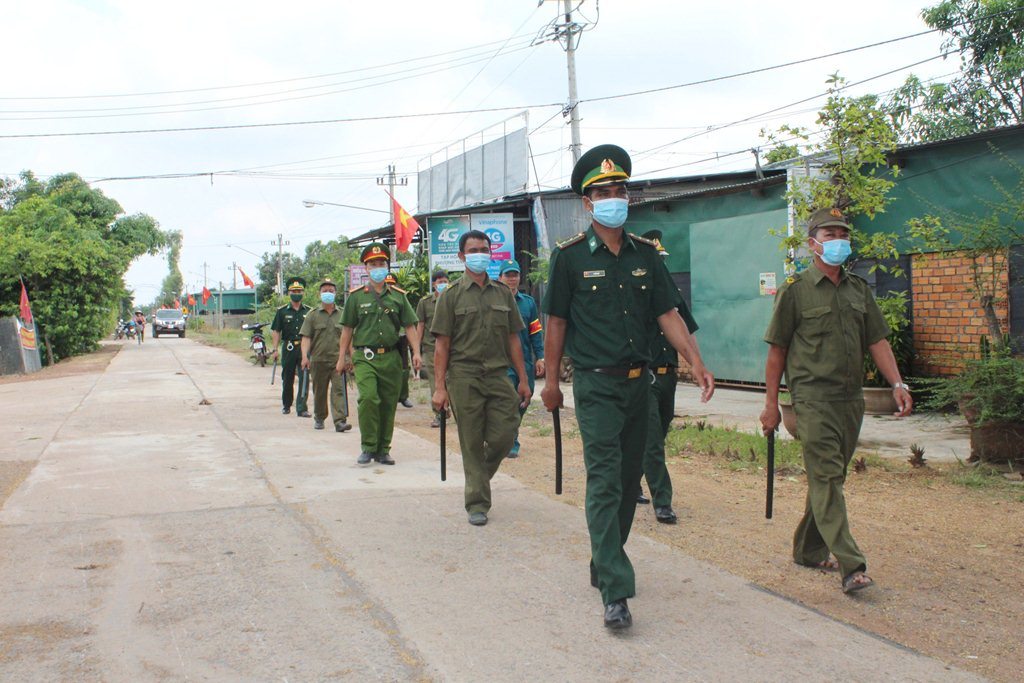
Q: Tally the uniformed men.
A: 10